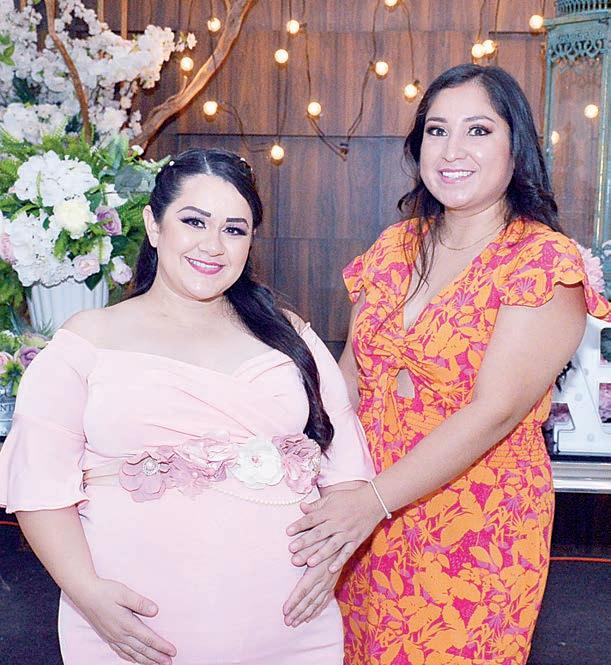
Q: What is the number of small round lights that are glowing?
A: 15